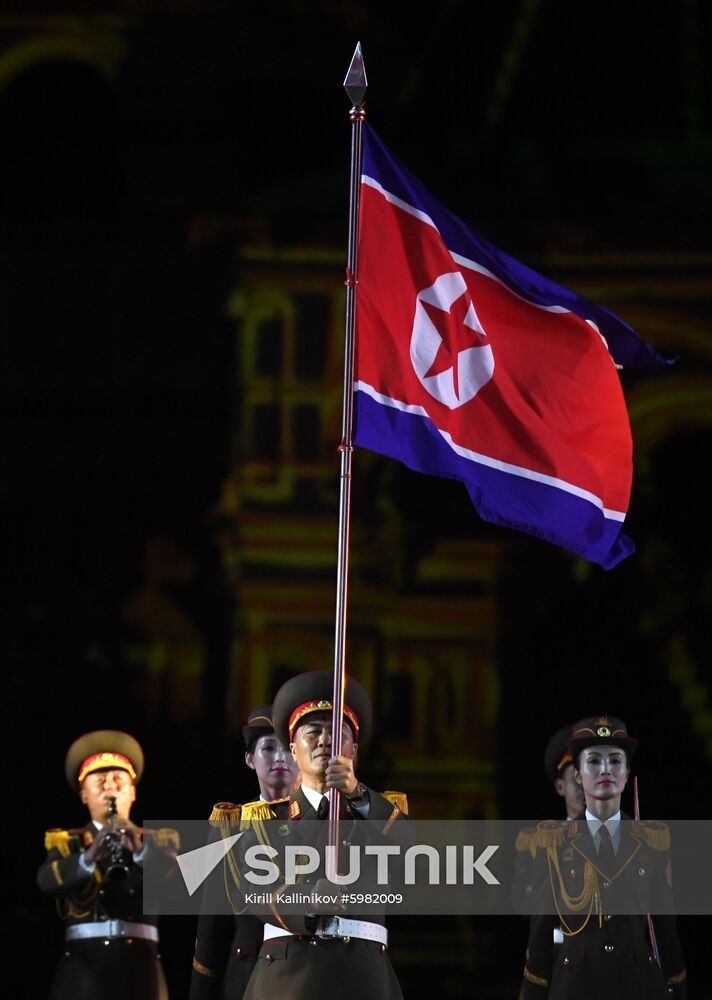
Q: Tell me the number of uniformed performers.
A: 5